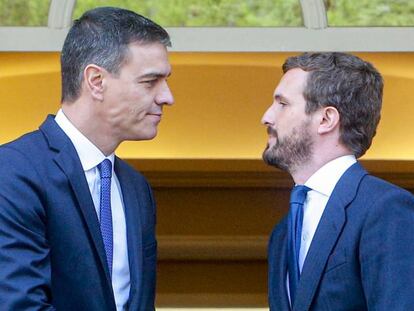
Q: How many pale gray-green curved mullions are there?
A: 2